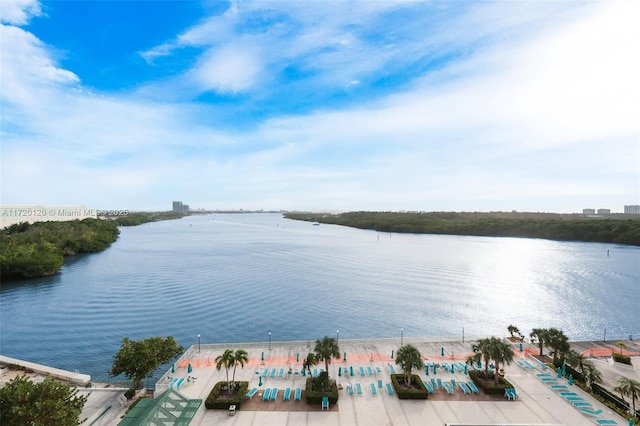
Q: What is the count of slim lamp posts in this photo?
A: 6